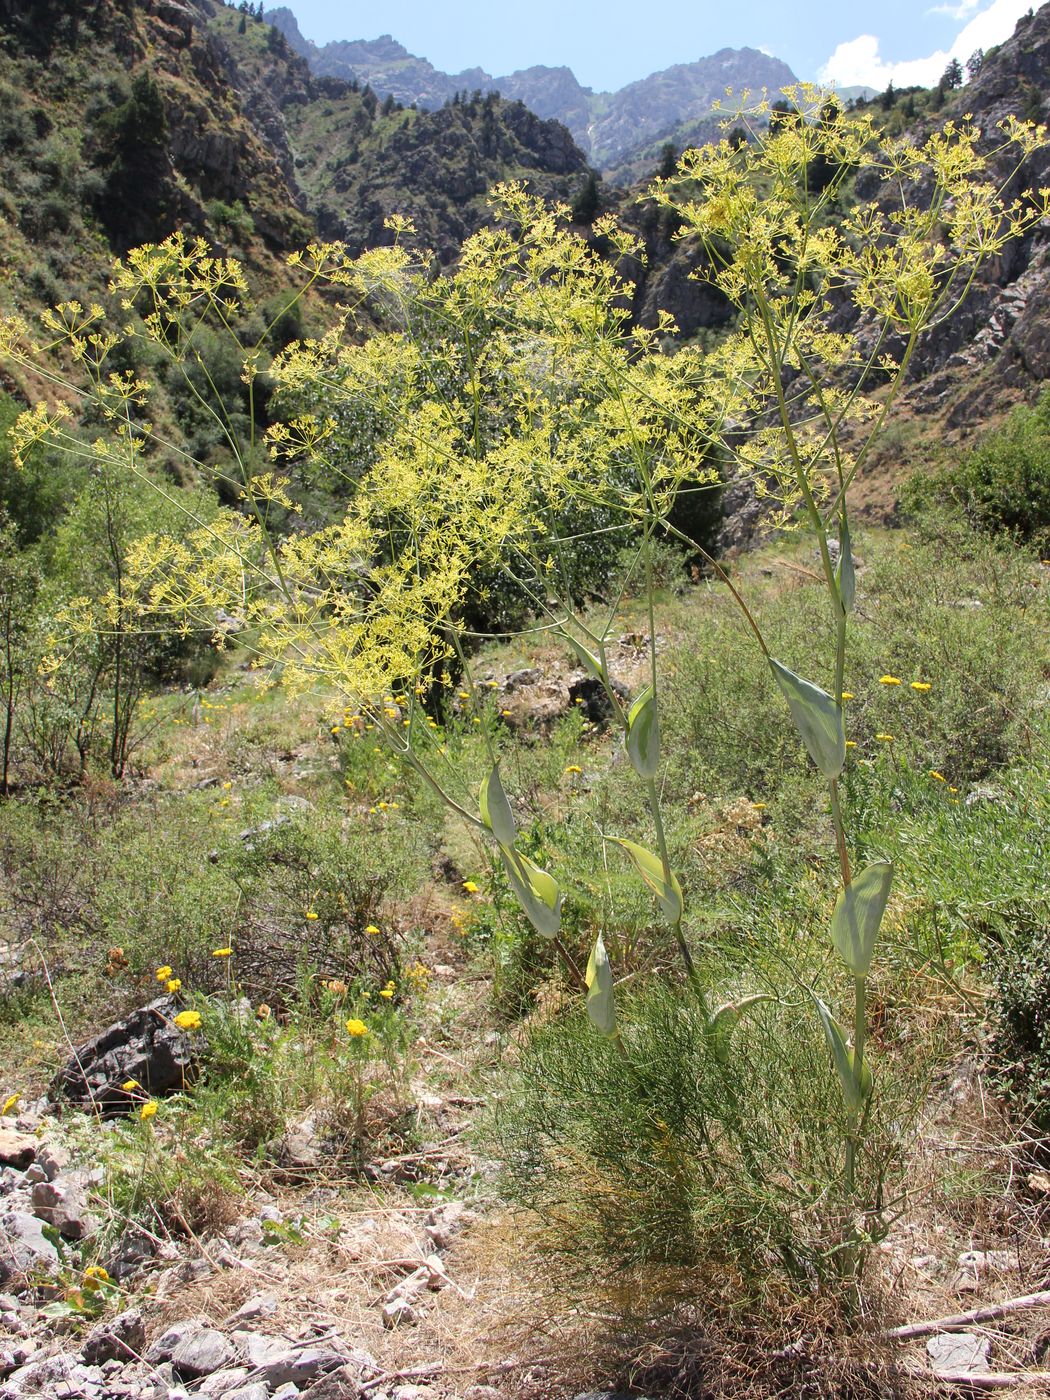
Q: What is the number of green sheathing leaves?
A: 11